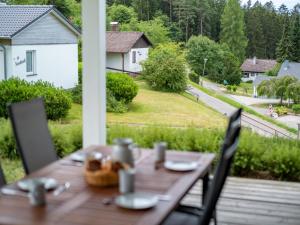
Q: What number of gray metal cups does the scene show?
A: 3